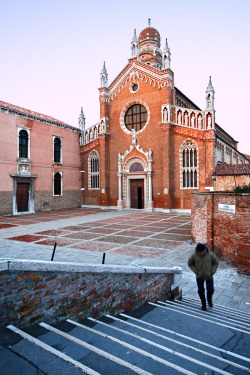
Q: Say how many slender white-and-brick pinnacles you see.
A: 5